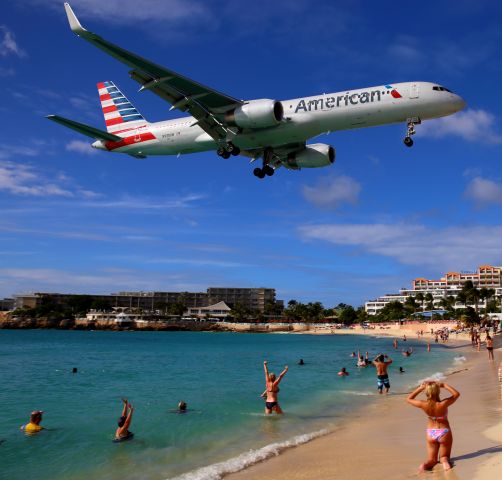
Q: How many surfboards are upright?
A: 0